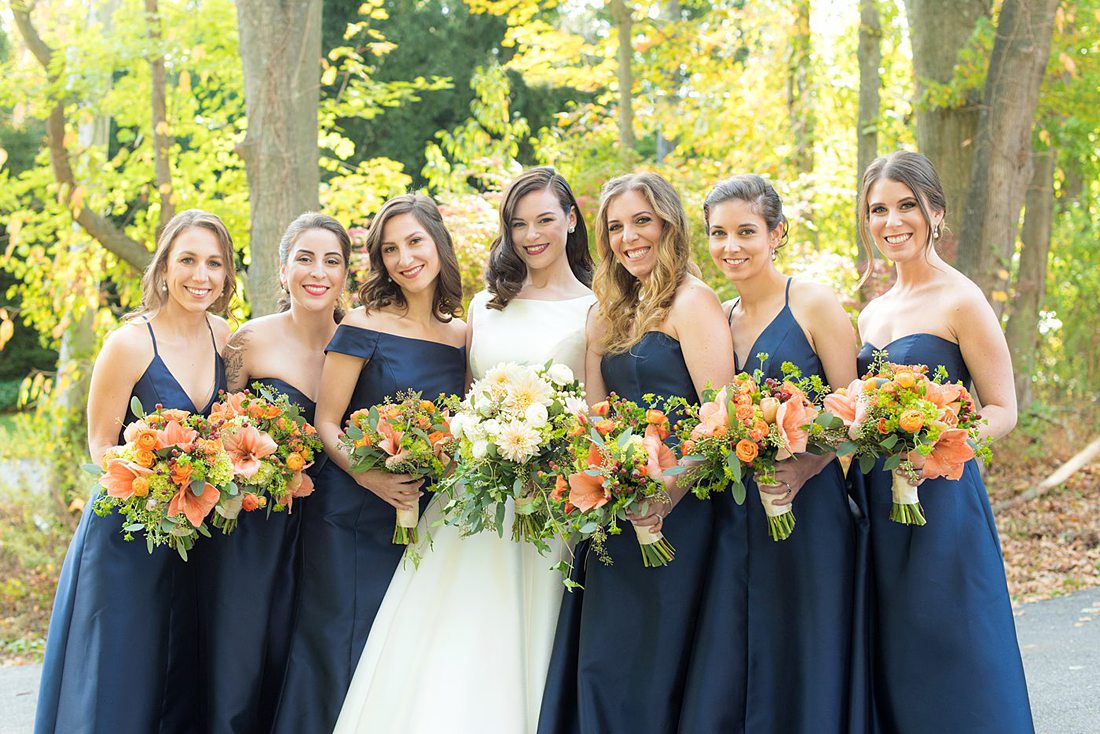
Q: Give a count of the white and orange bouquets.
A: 7